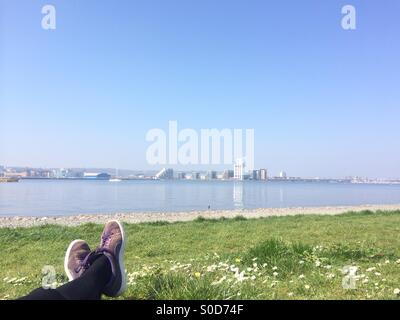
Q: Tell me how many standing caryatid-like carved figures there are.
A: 0